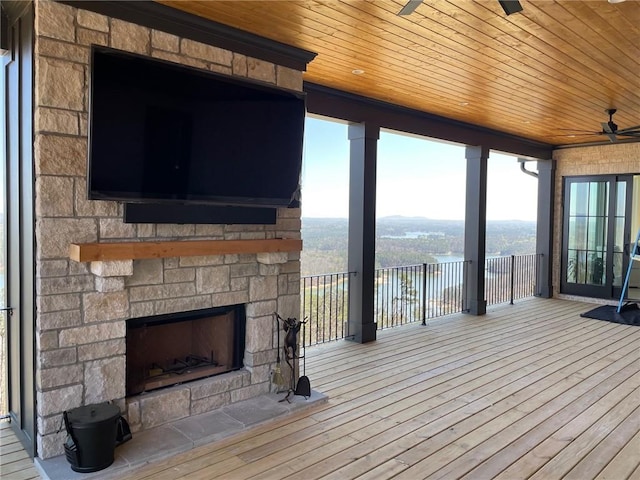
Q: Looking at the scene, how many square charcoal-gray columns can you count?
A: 3